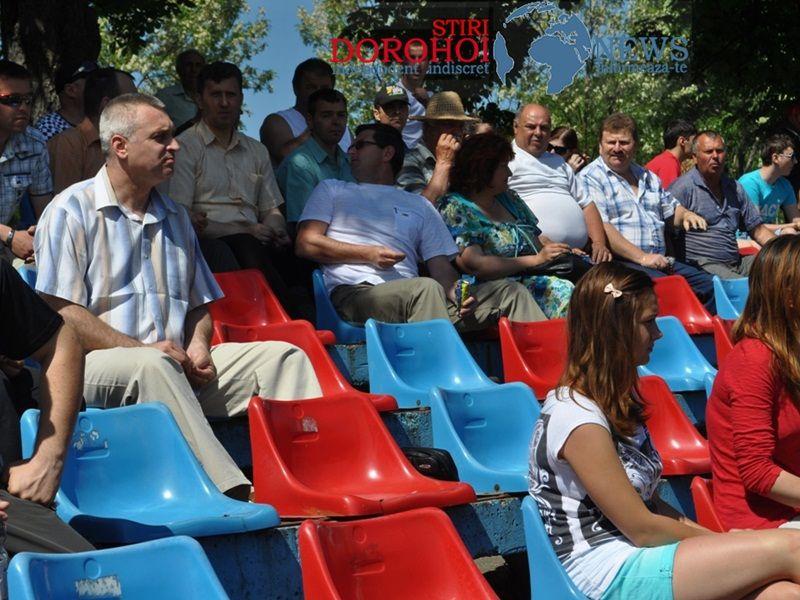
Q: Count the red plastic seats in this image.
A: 9